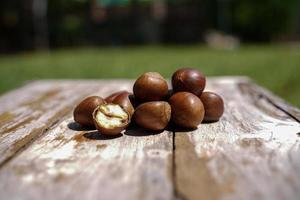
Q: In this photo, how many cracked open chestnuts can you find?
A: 1